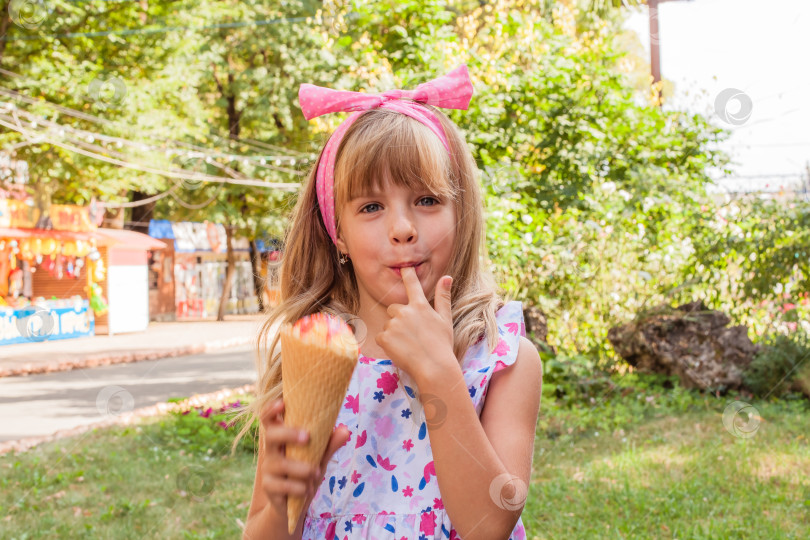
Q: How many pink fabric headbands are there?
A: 1